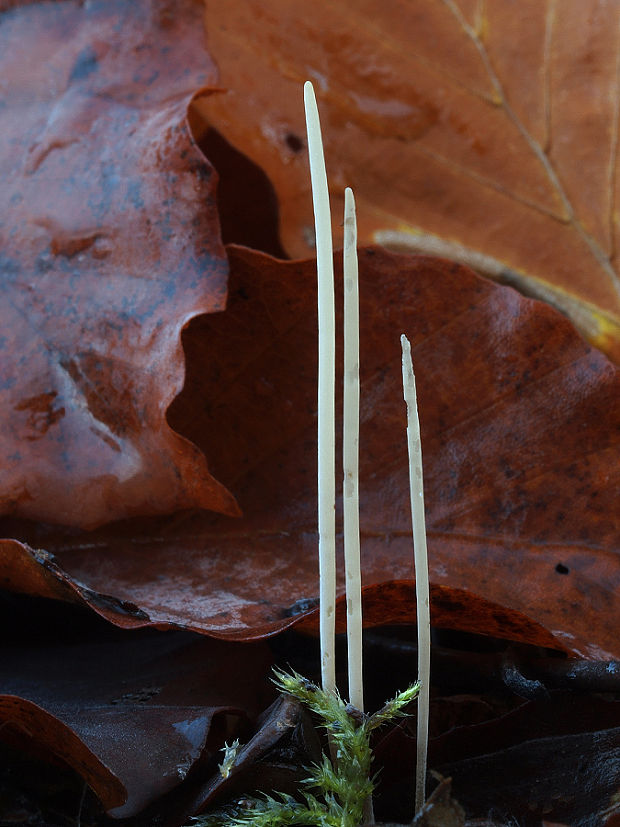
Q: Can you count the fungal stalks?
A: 3